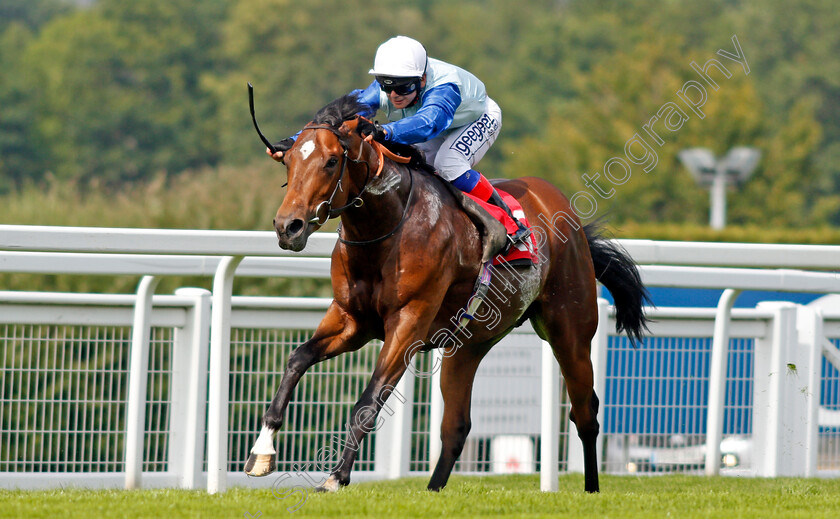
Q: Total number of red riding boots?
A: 1